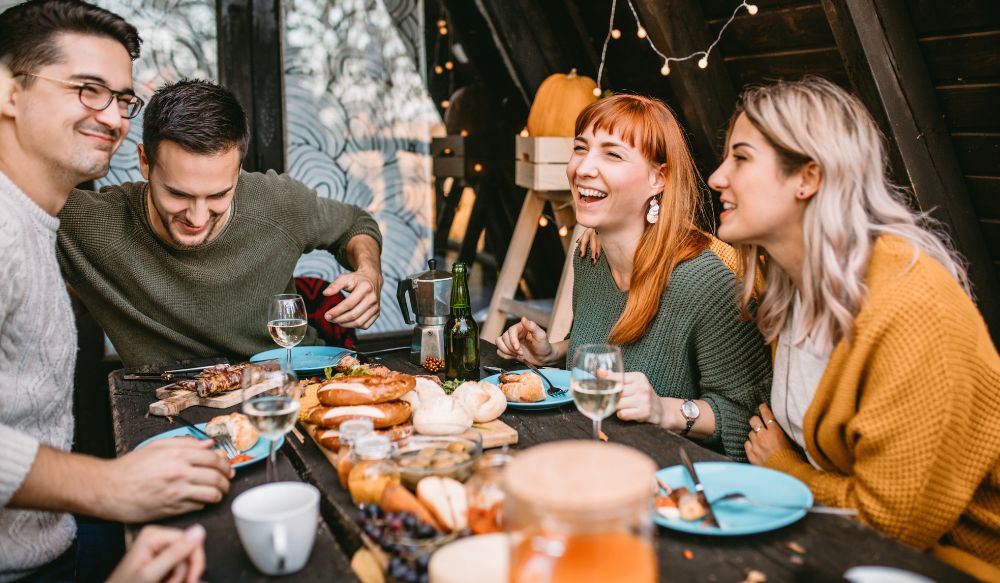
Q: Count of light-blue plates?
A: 4